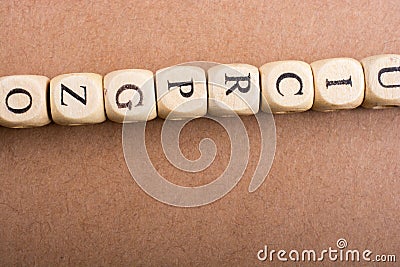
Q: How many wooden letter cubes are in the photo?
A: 8